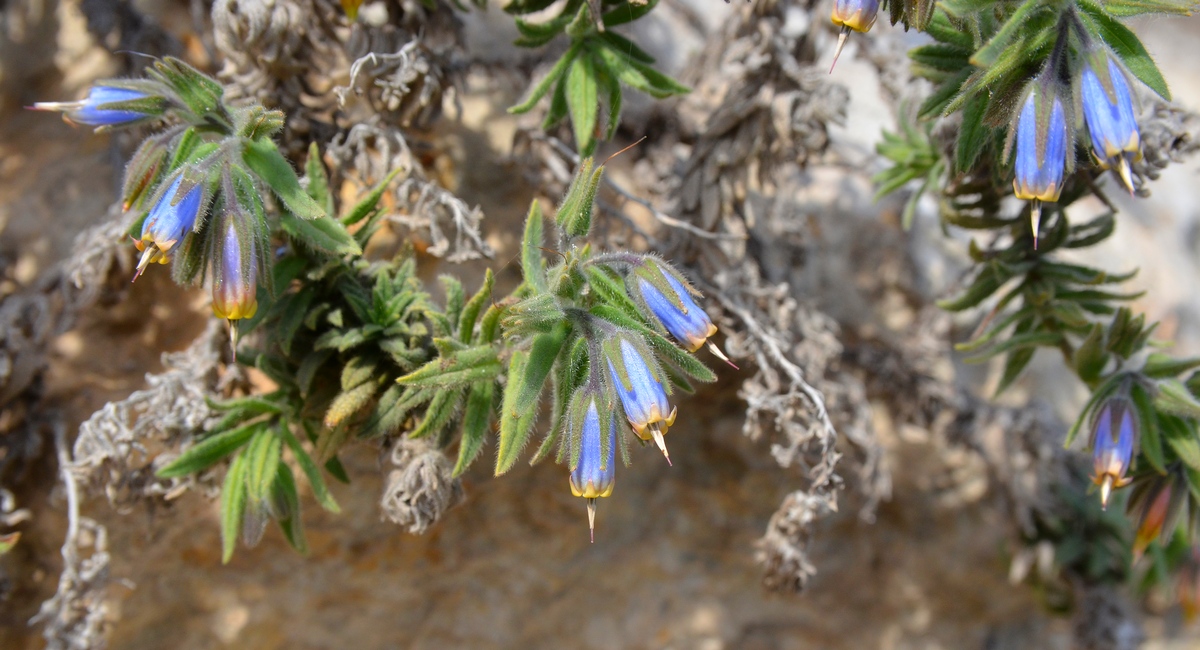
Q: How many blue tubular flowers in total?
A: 10